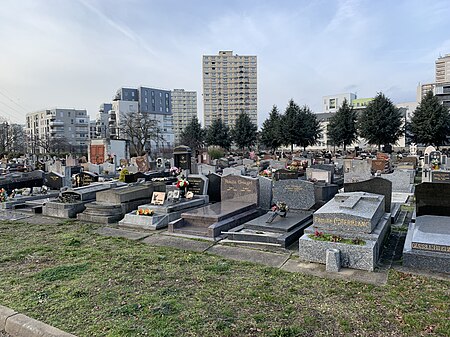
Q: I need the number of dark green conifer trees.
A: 9